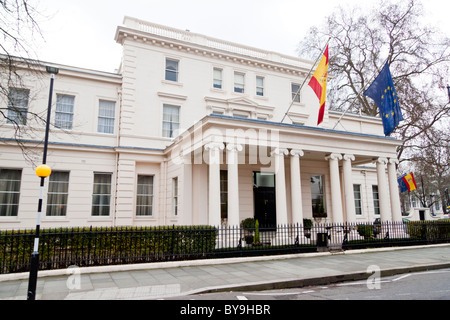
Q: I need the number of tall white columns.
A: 8